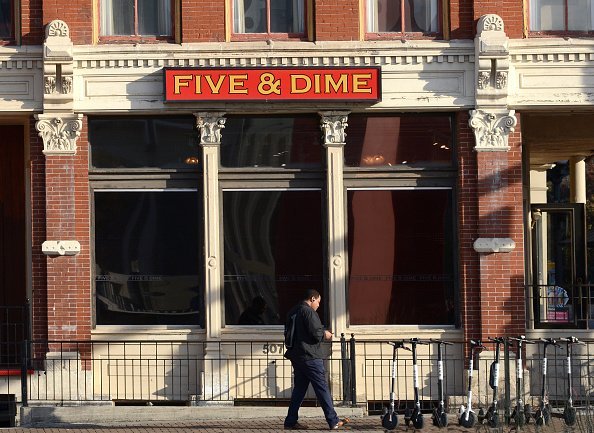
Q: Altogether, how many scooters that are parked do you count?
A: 8